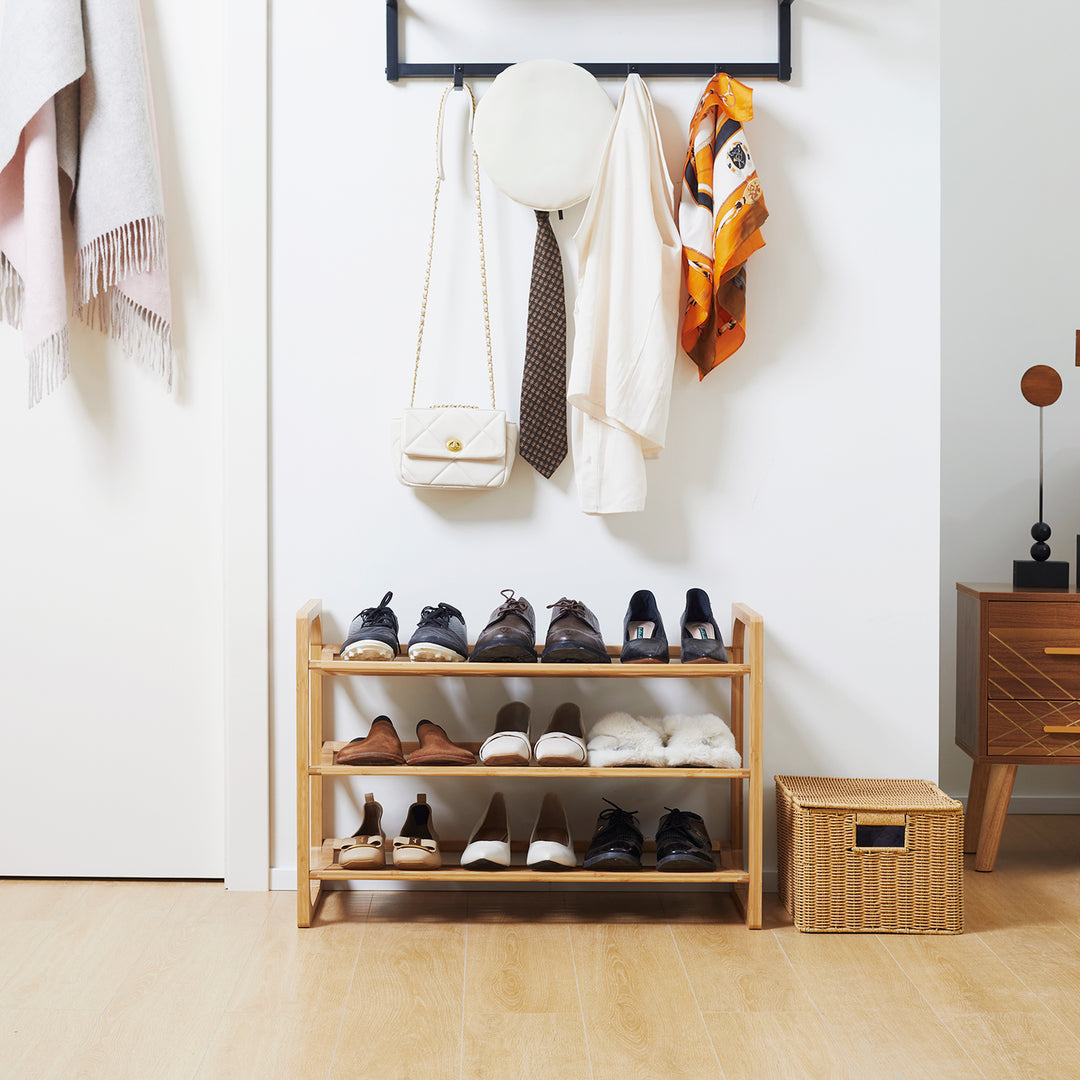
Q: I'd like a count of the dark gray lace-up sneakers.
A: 2